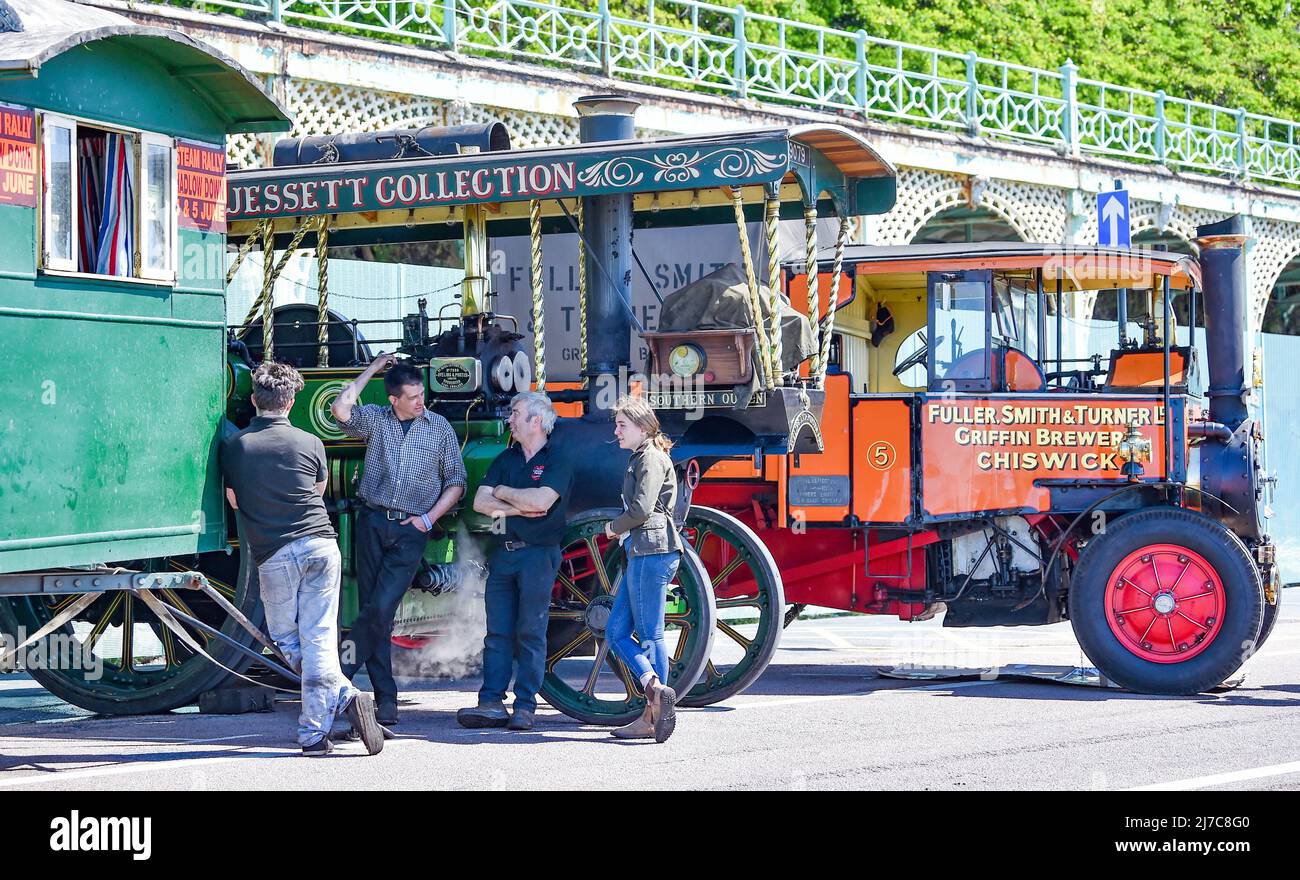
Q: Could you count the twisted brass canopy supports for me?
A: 10